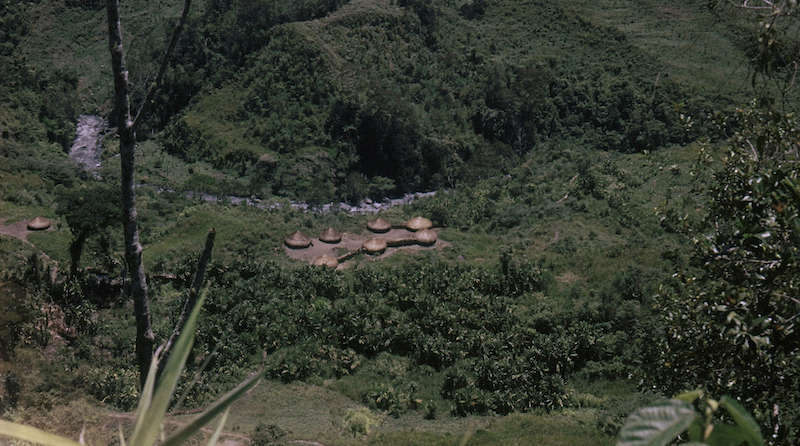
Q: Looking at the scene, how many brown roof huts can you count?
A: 8